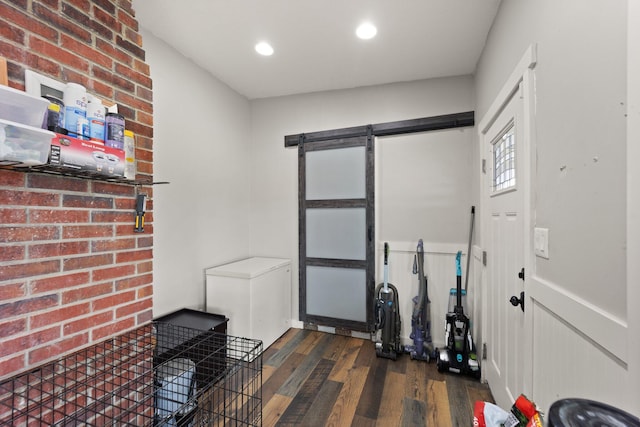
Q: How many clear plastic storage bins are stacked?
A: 2